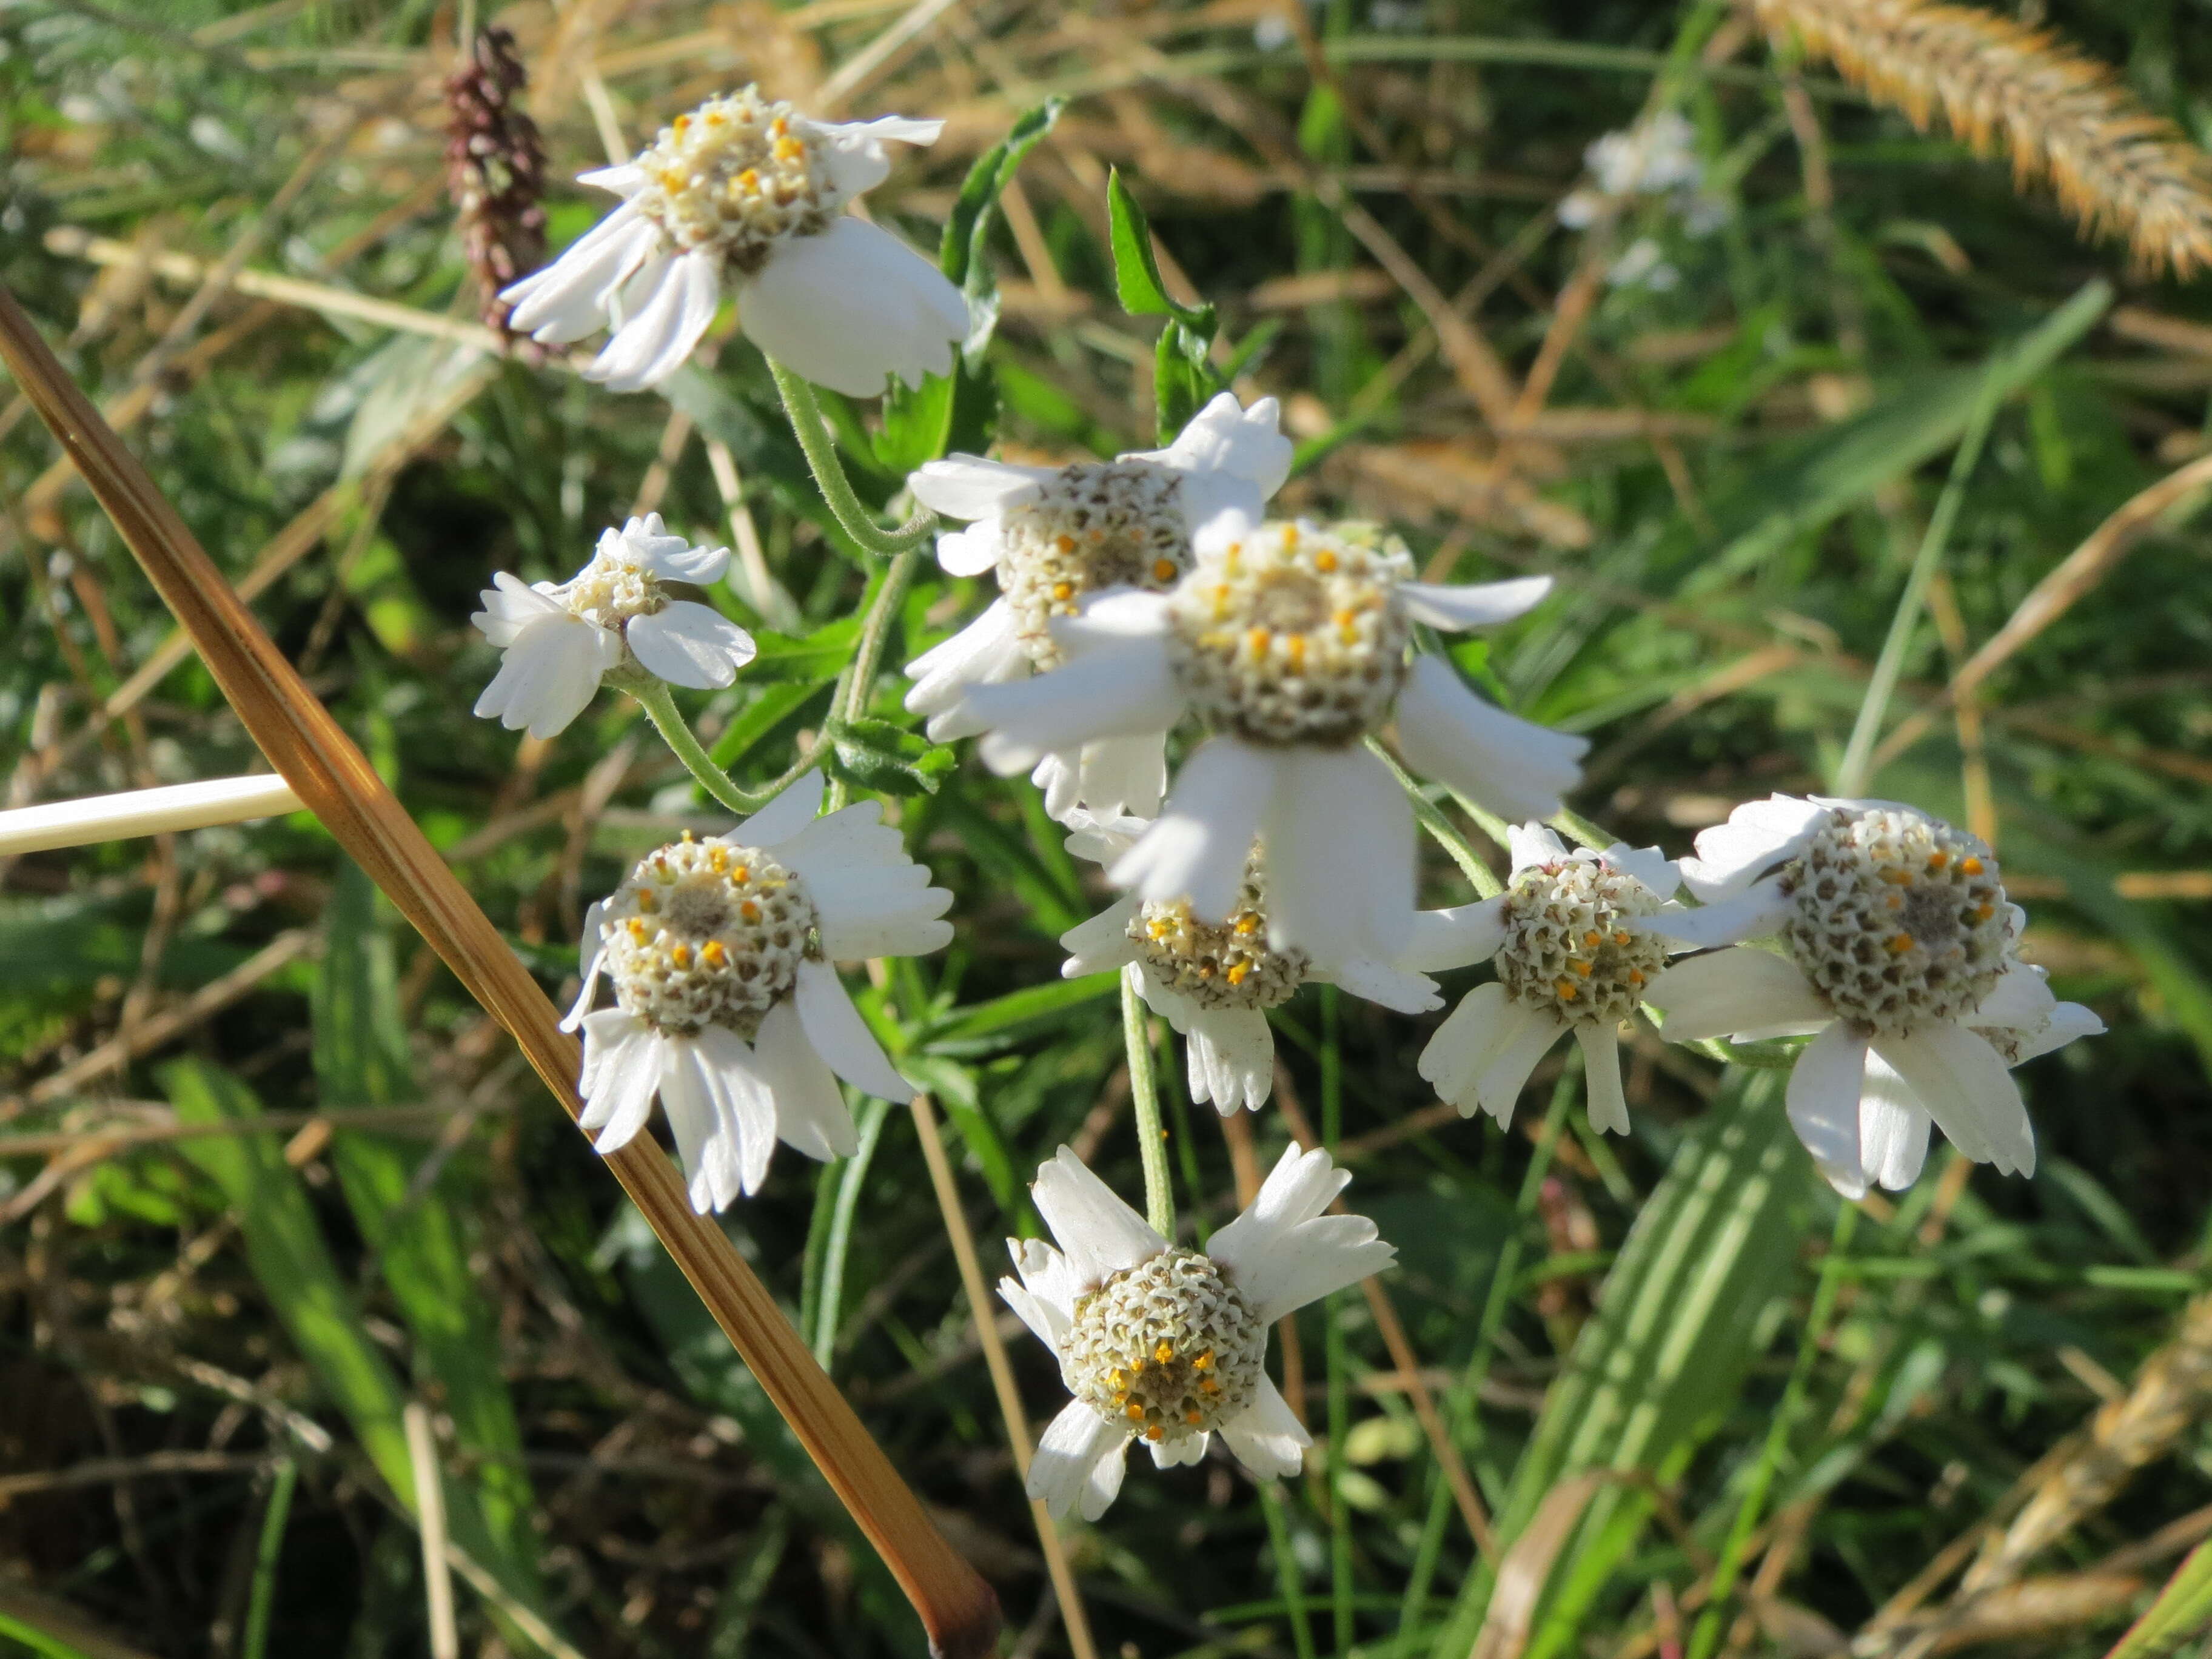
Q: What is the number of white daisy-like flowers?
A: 9